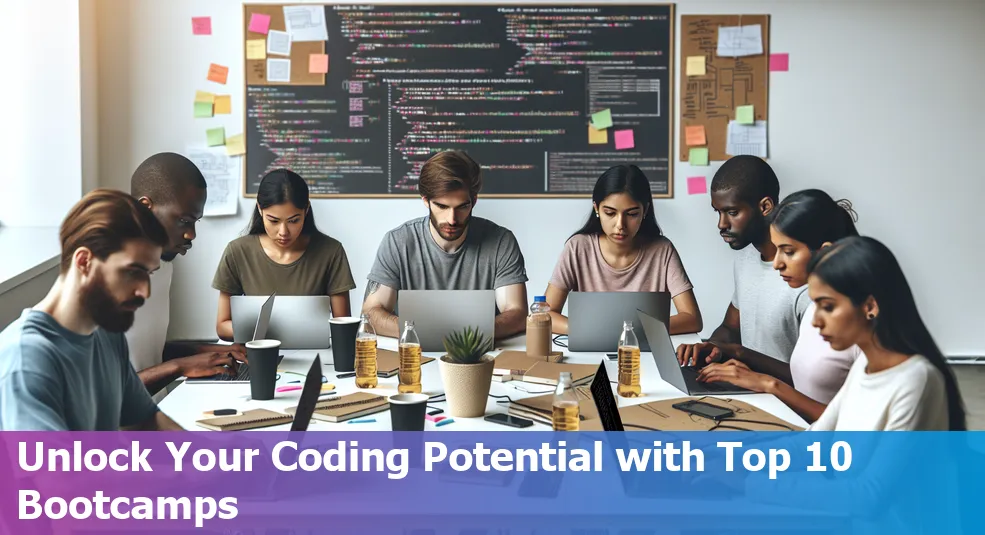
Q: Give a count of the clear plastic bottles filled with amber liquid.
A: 4